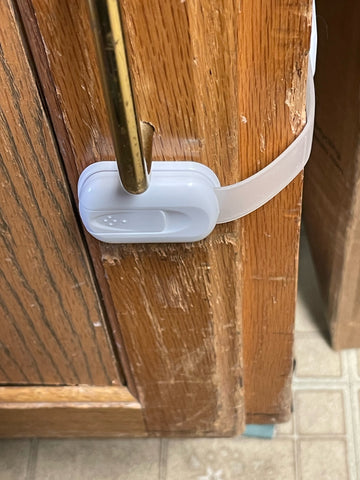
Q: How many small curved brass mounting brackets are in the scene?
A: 1